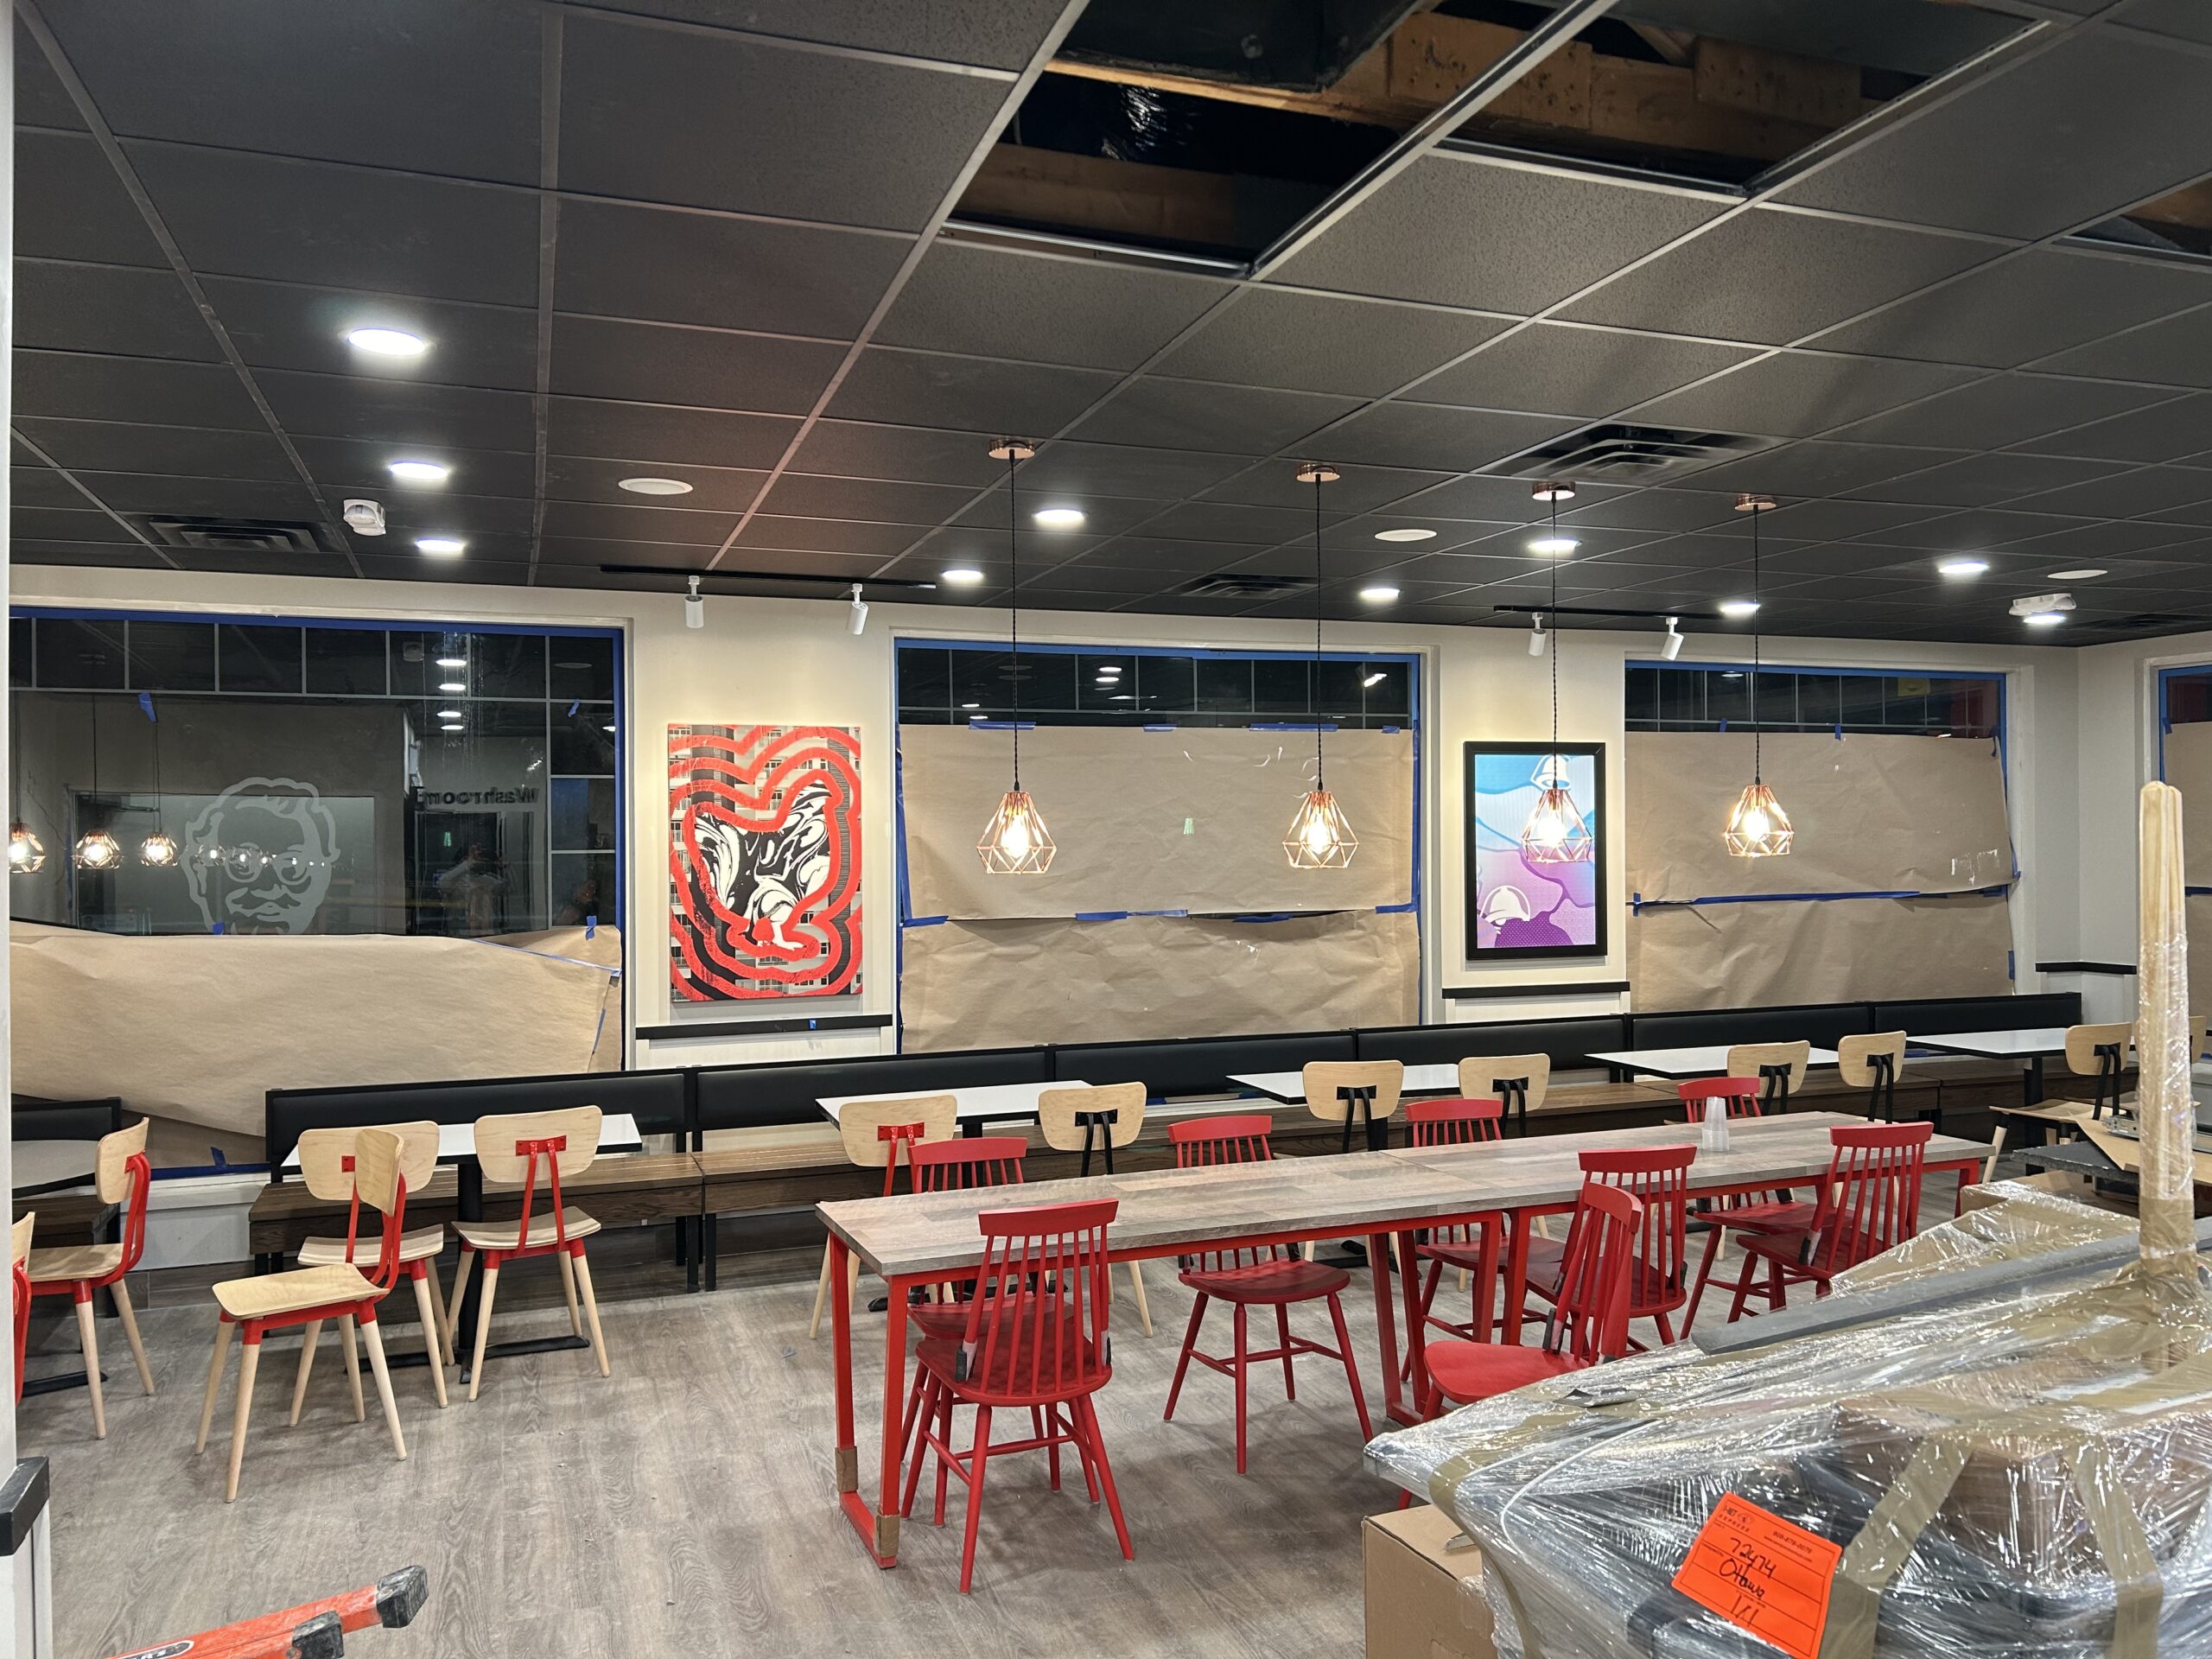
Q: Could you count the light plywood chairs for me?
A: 13